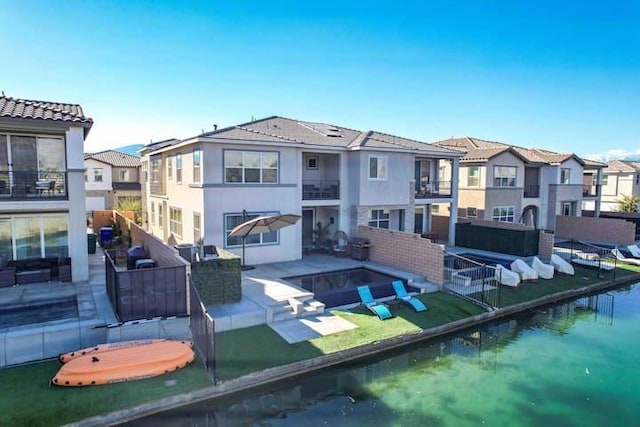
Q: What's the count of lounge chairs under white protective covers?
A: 4